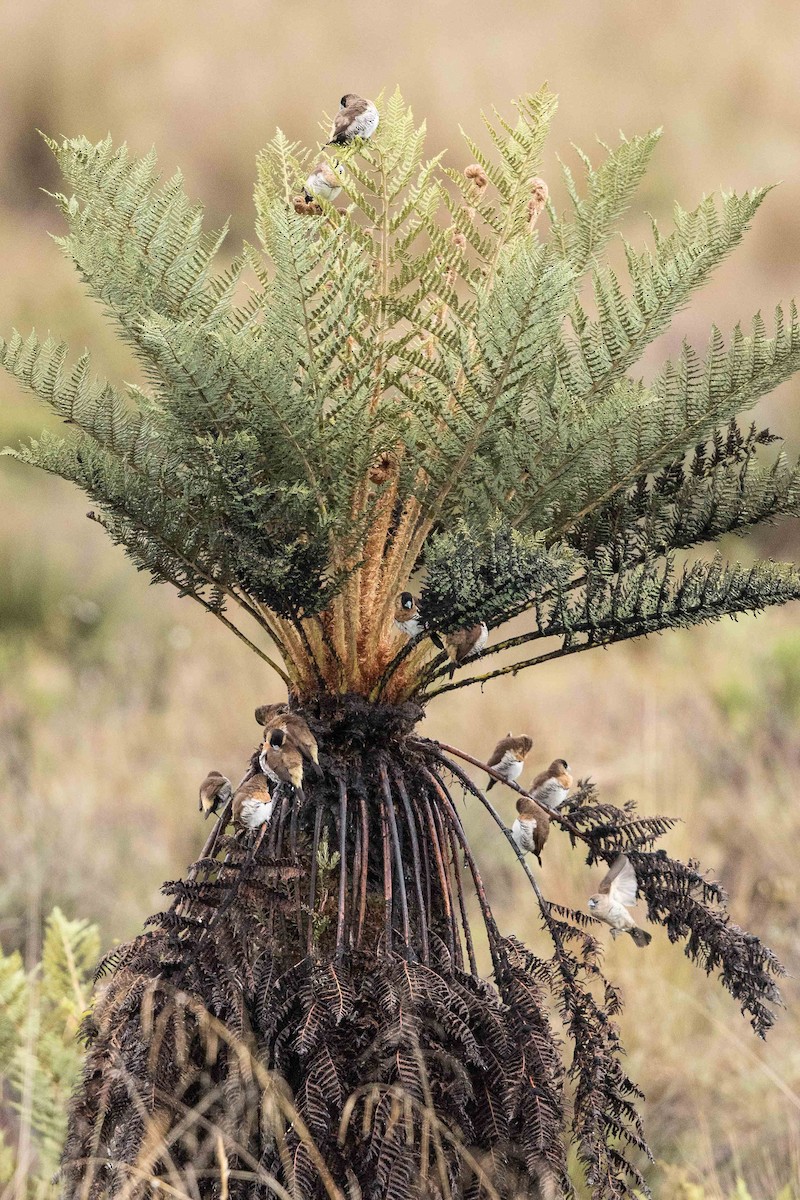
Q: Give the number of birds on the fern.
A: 13